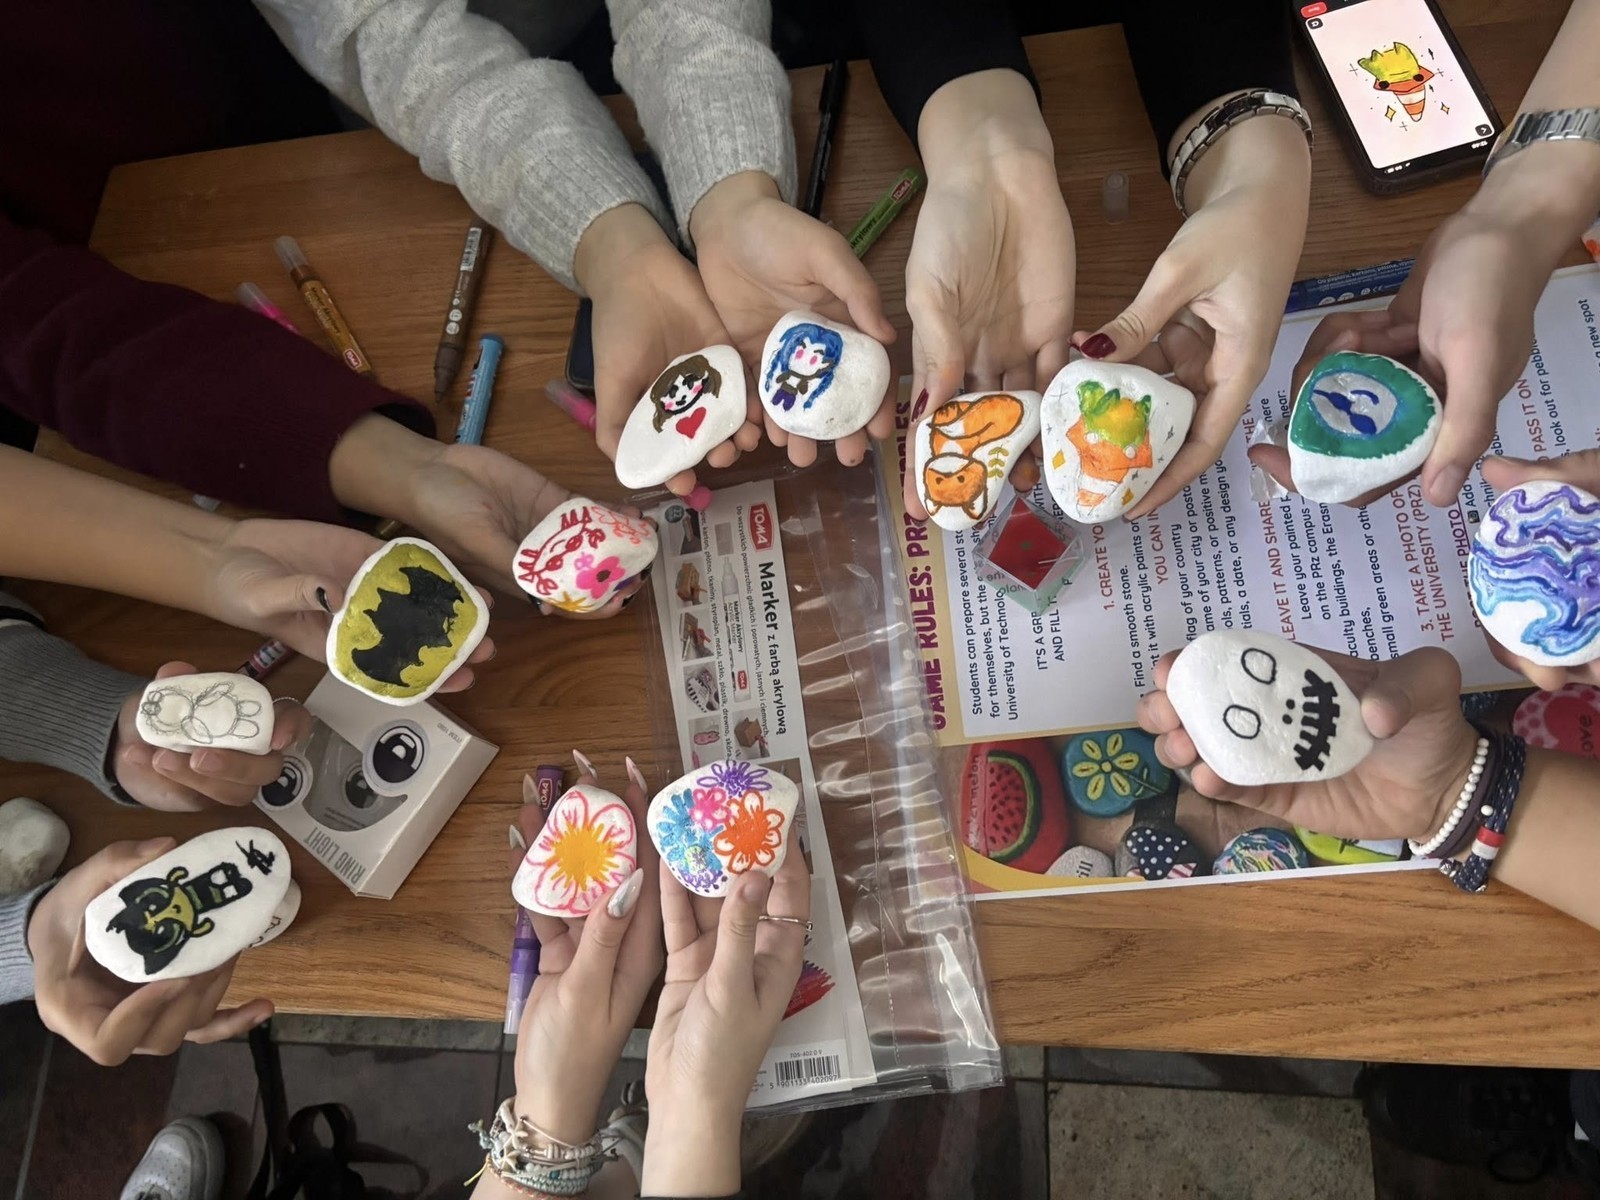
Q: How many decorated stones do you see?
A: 13